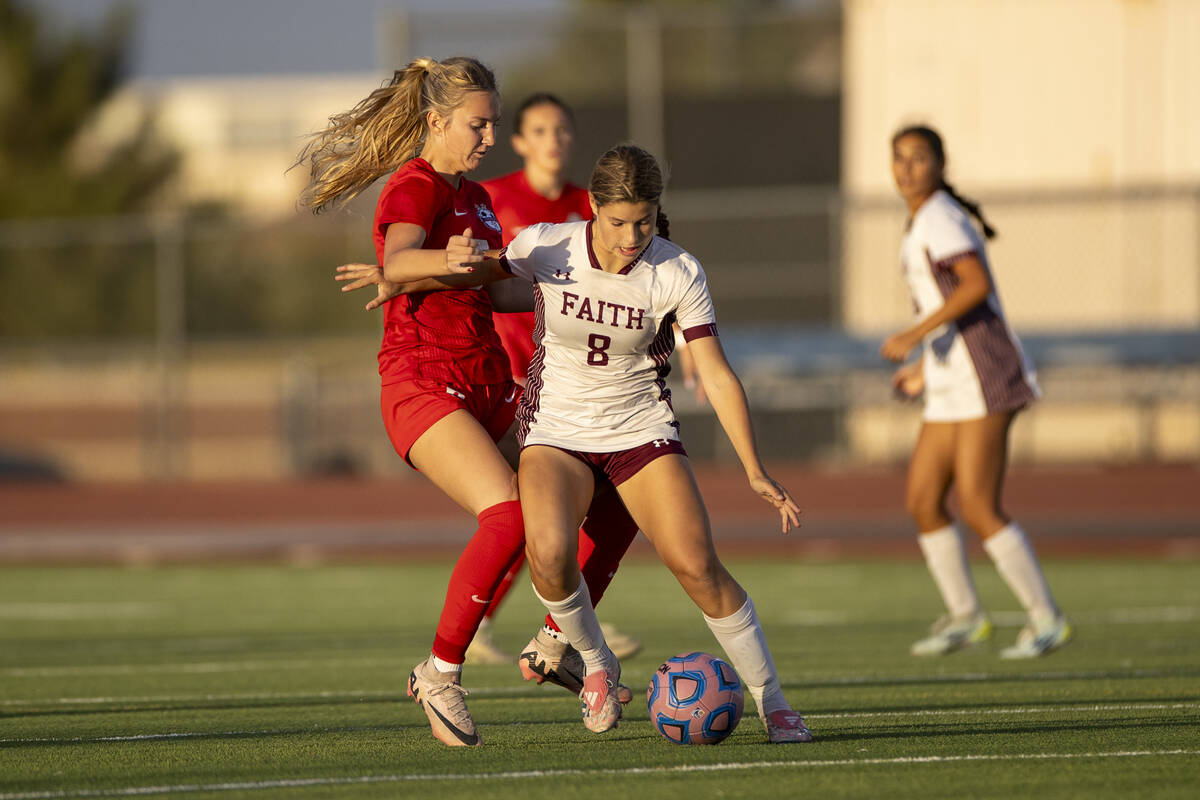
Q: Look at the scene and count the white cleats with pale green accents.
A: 2